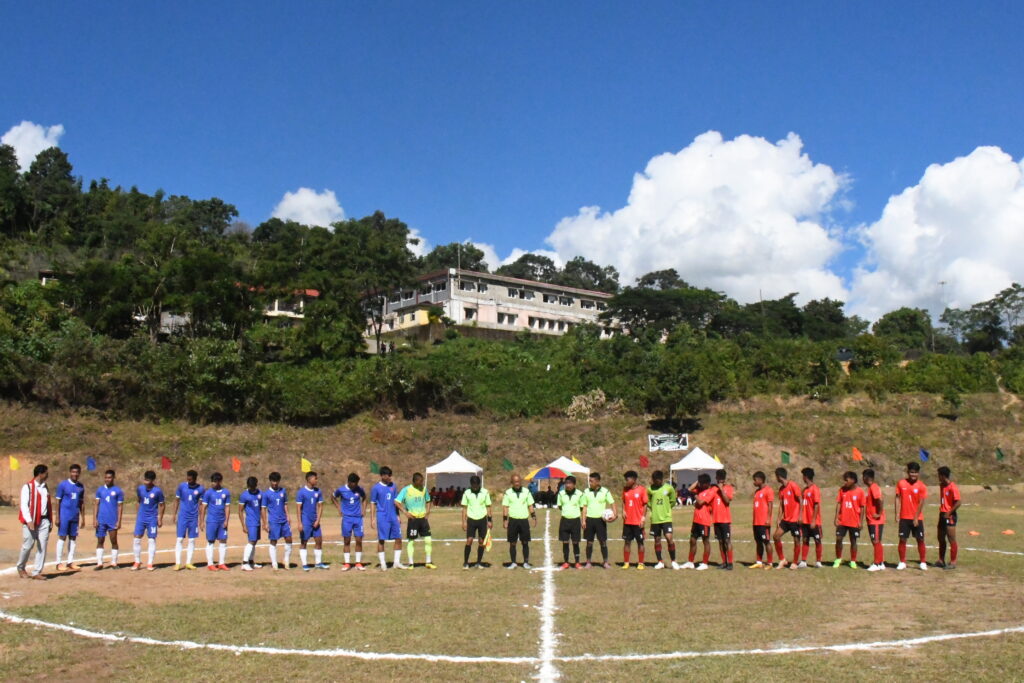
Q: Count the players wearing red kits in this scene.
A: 10